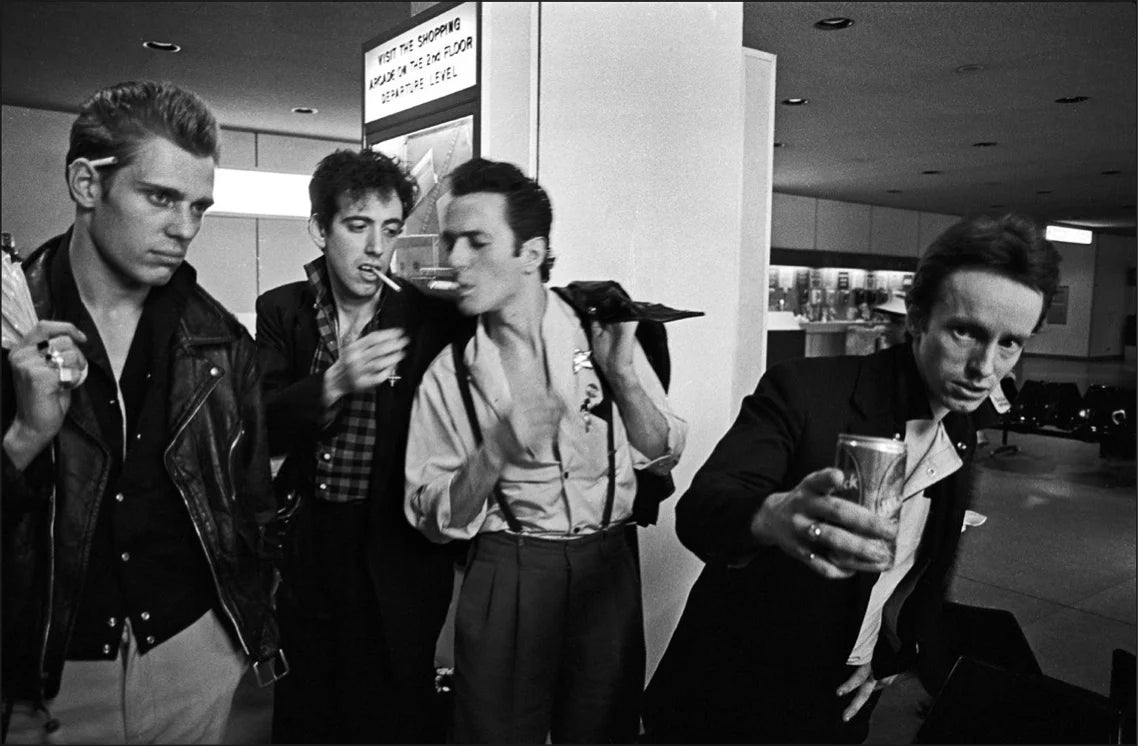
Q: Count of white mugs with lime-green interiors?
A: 0